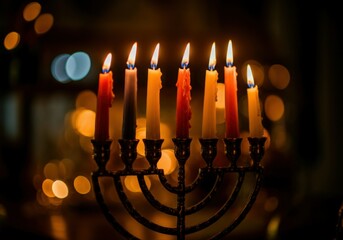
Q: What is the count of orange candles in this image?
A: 3